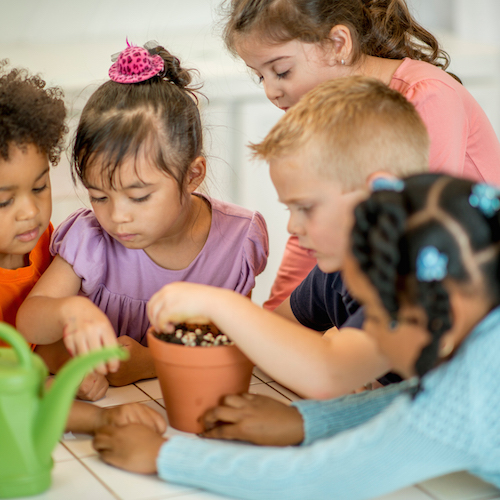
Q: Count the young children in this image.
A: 5